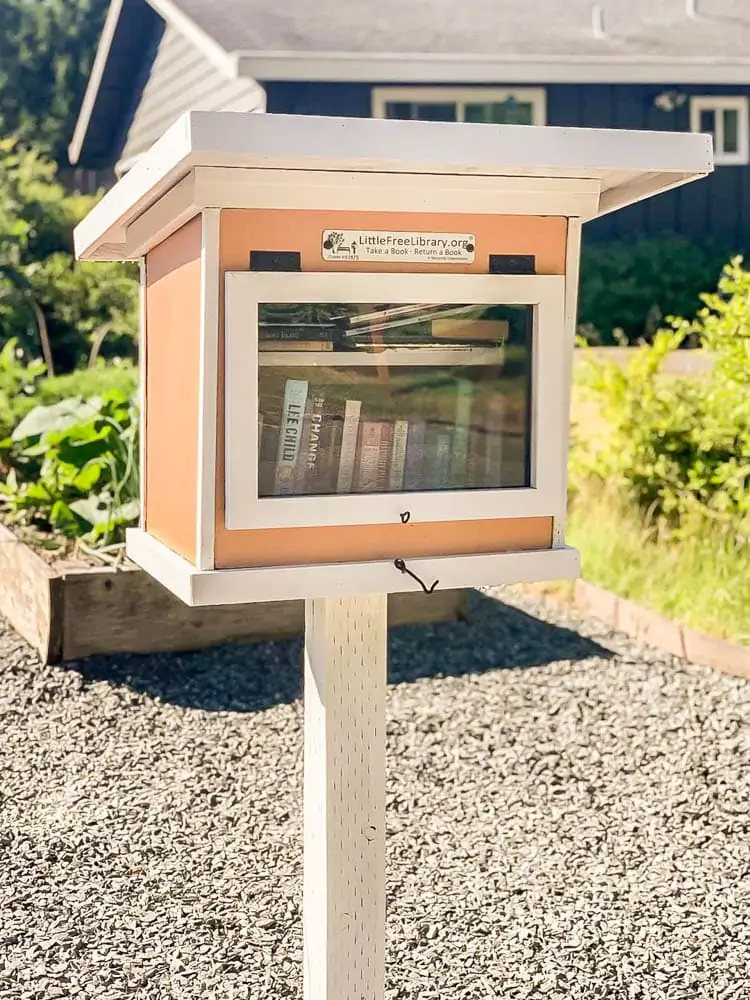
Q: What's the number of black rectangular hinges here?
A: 2